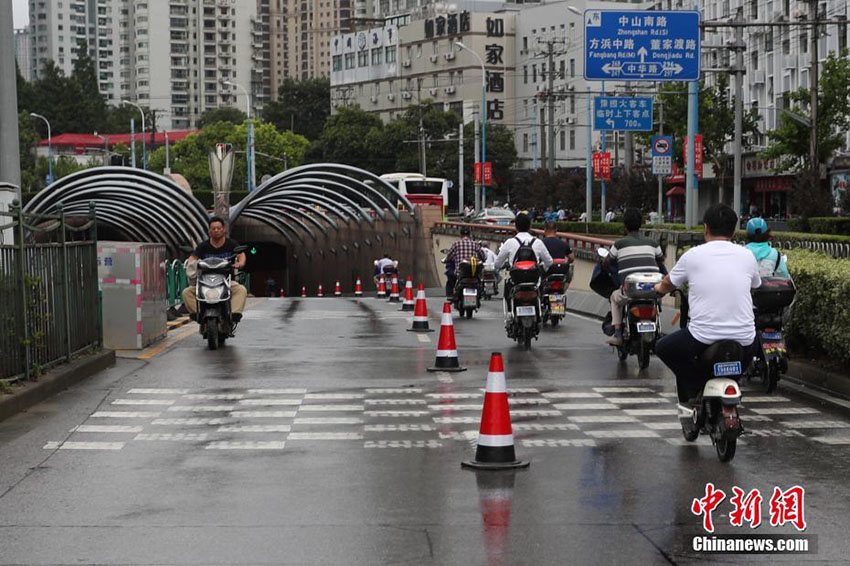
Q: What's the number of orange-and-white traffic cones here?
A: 11